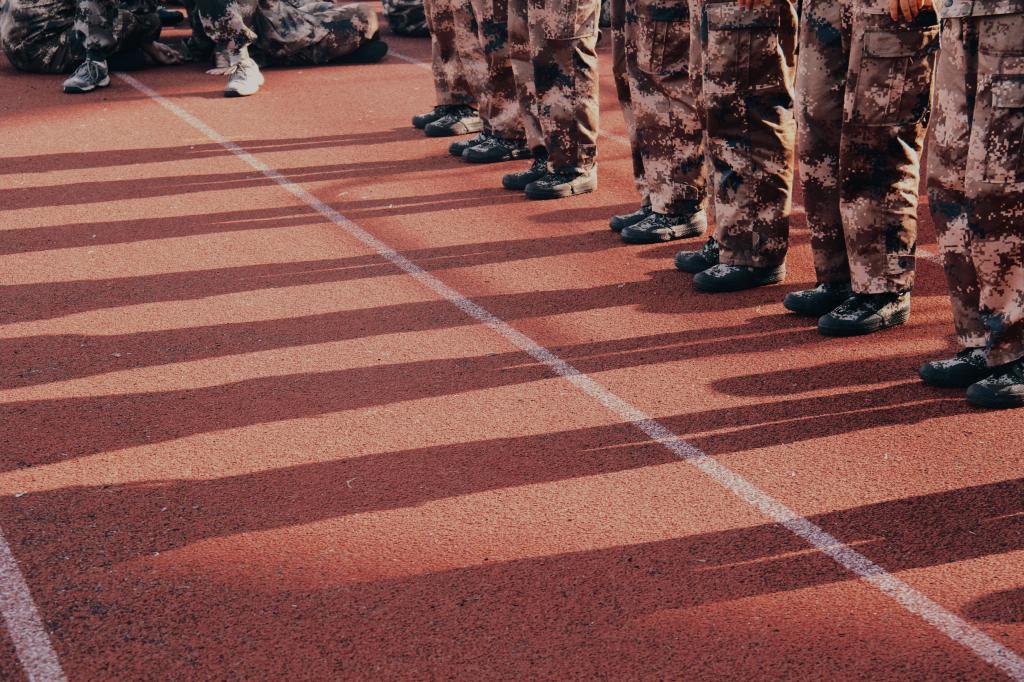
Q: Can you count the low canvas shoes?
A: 14